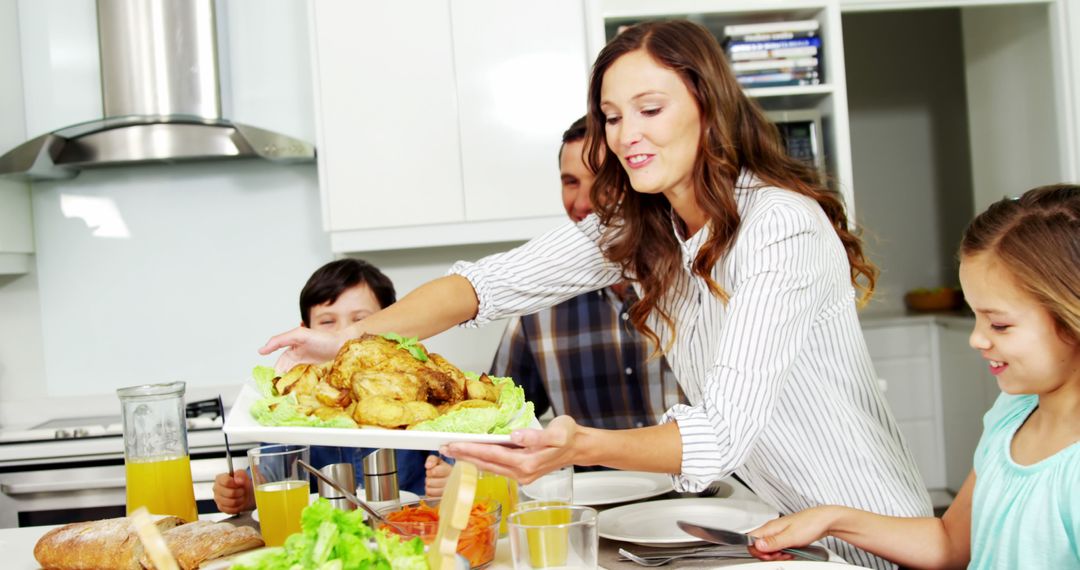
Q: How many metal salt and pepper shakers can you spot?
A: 2